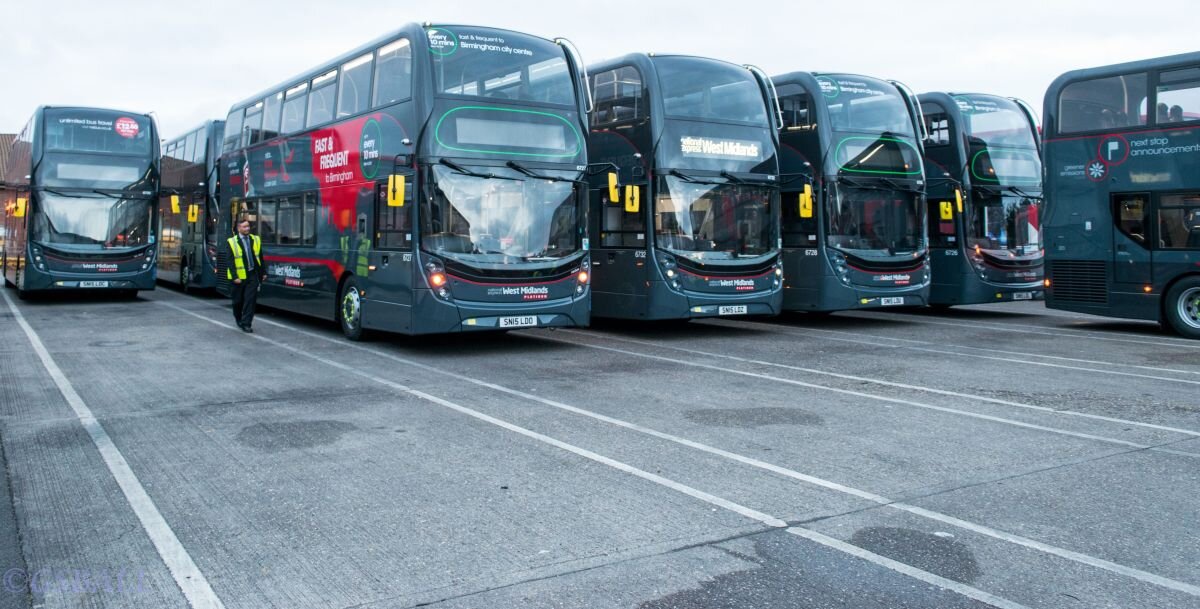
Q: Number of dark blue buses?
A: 7